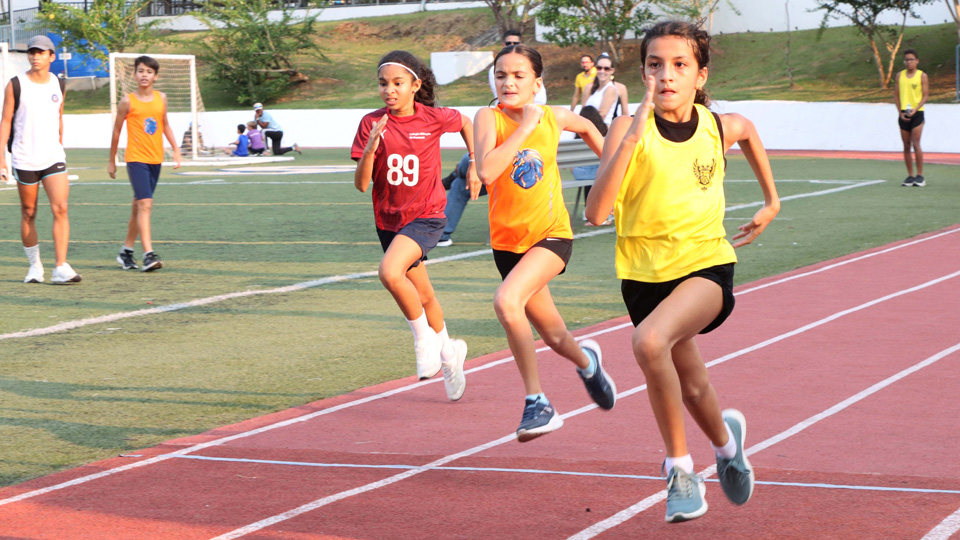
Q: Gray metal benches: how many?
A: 1